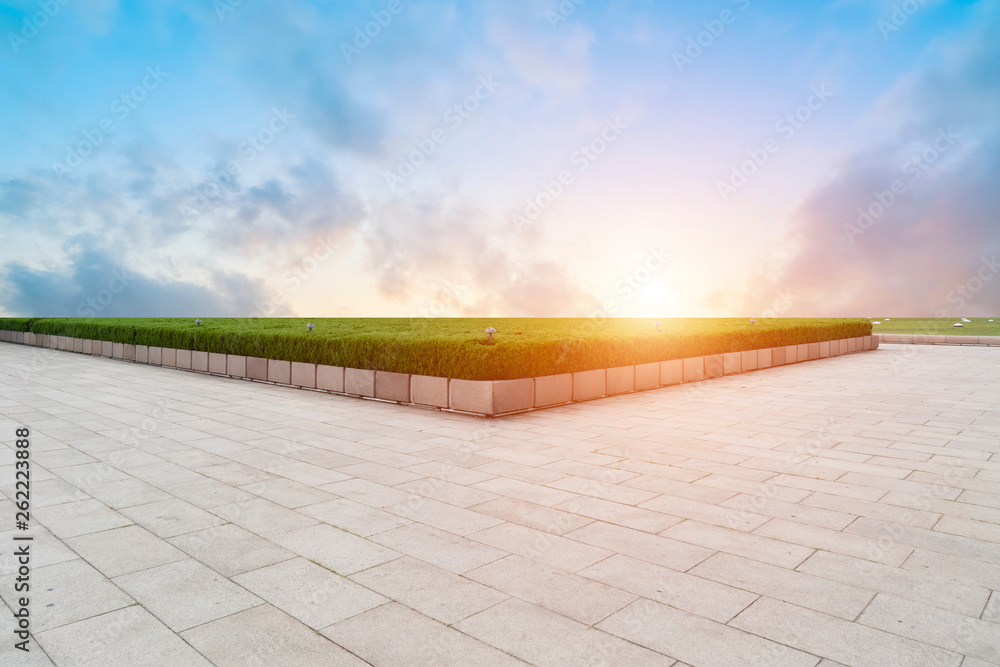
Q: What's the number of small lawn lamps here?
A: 5